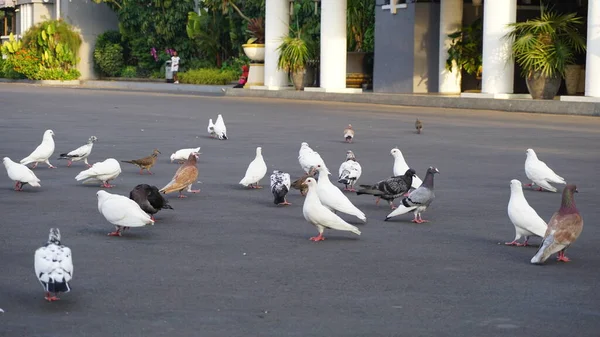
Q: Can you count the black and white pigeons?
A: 4